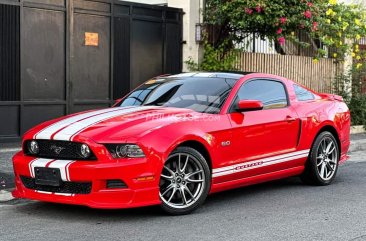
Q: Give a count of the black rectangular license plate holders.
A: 1